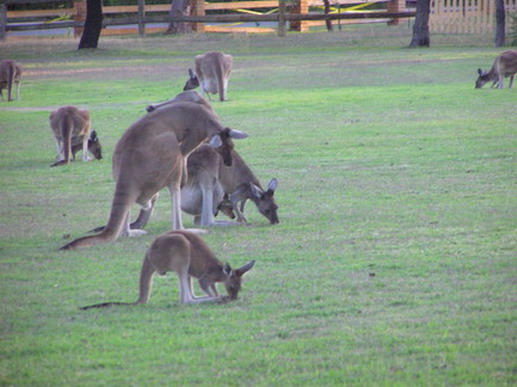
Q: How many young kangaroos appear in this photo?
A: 2